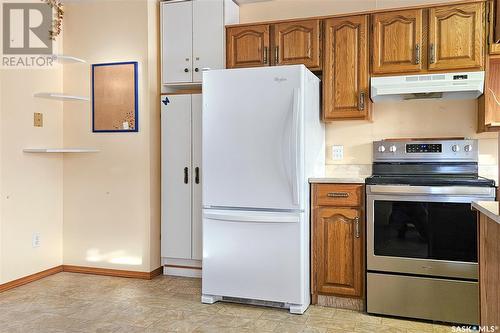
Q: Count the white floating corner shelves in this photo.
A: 3